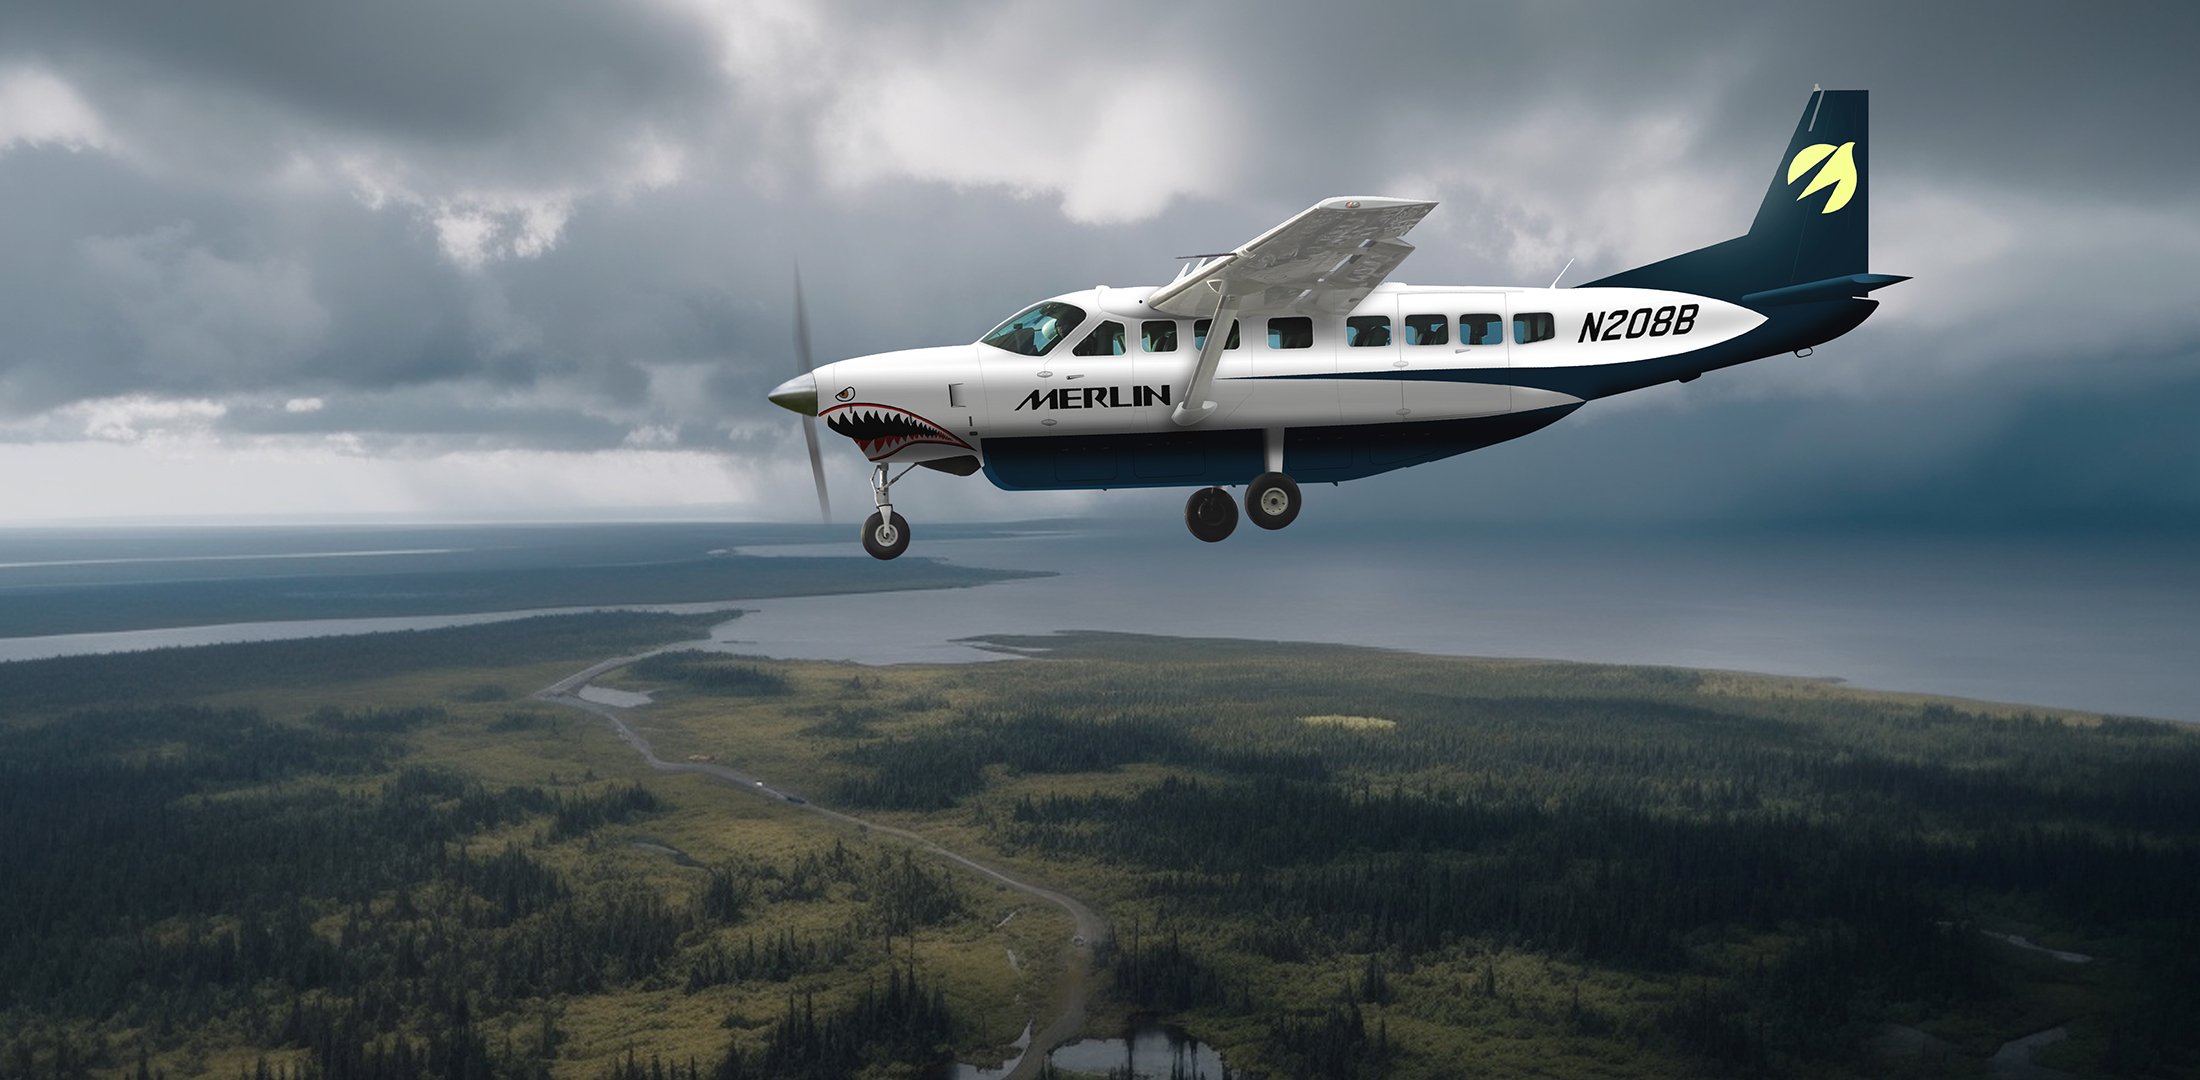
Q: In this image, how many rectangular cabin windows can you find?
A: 7